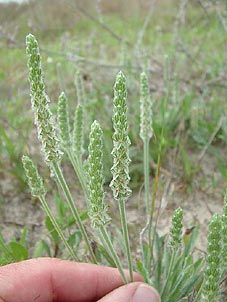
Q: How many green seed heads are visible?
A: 10